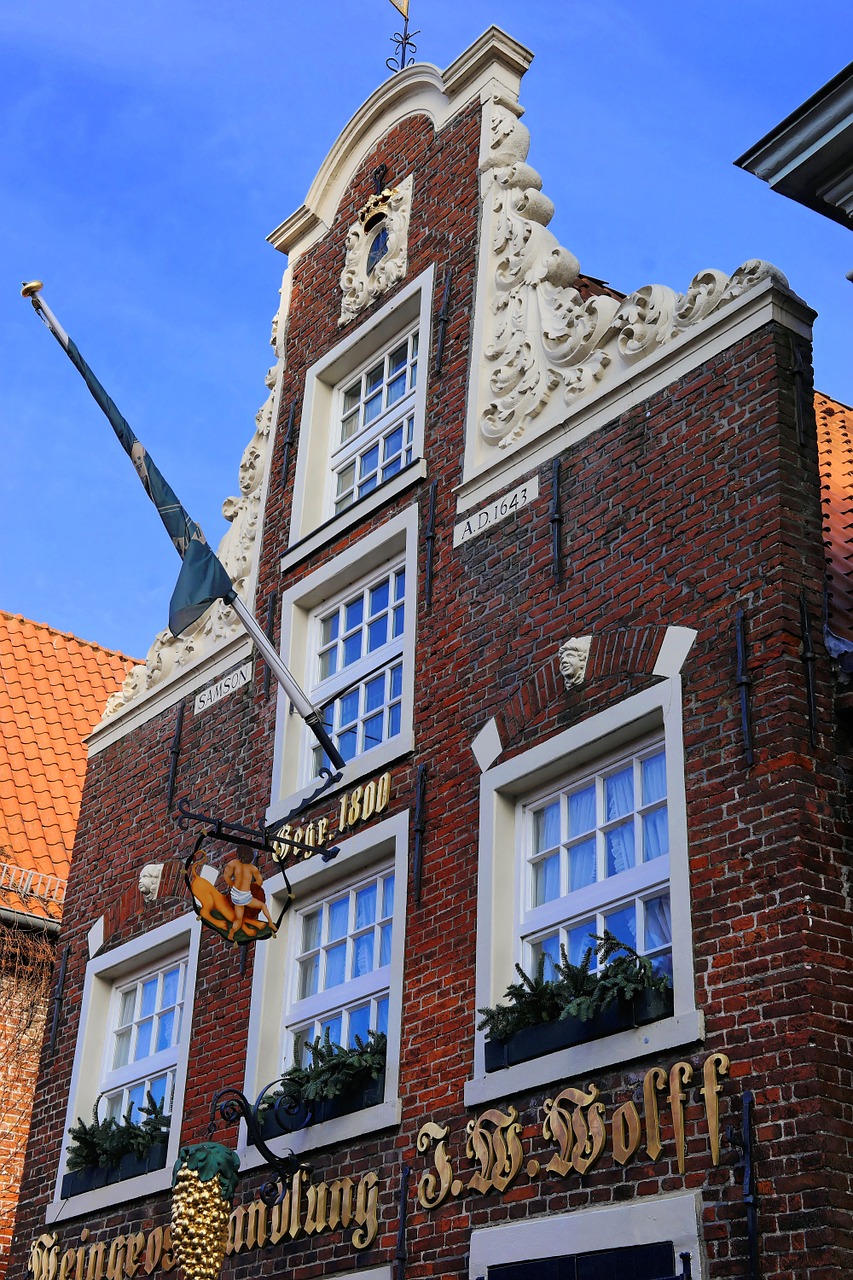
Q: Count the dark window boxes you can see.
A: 3